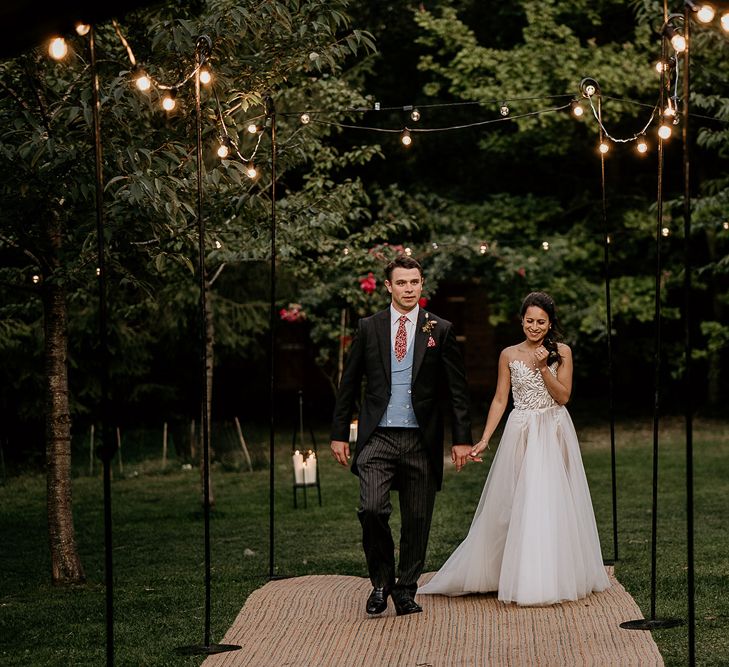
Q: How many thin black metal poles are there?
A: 6